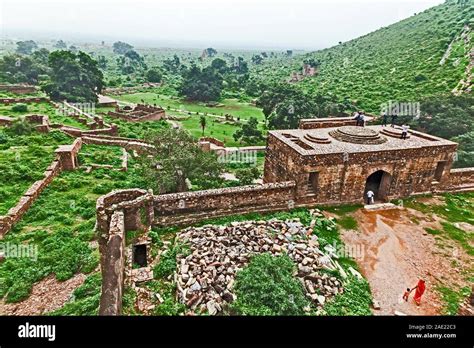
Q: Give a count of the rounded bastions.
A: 1